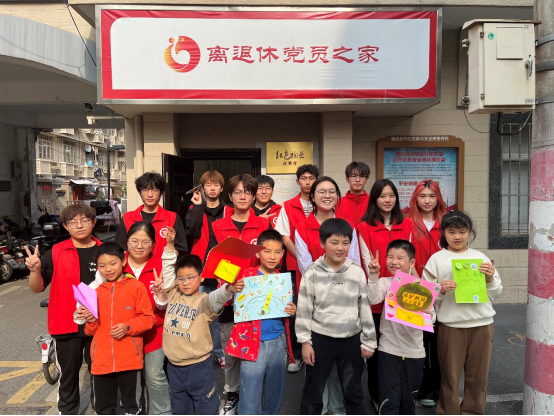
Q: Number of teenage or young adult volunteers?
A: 11